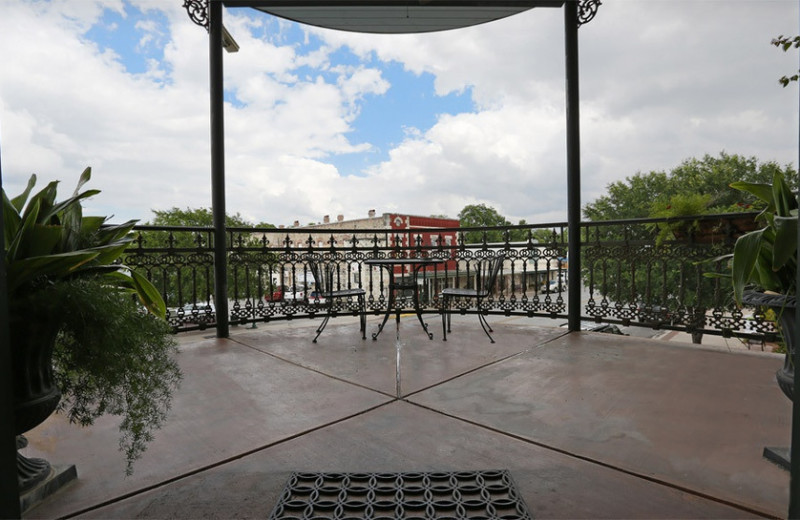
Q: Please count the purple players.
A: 0